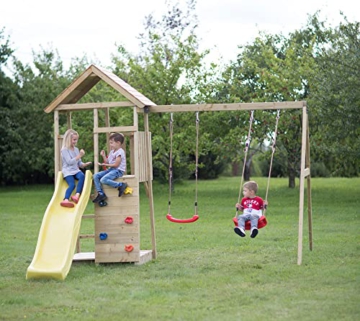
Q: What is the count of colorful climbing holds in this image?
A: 5